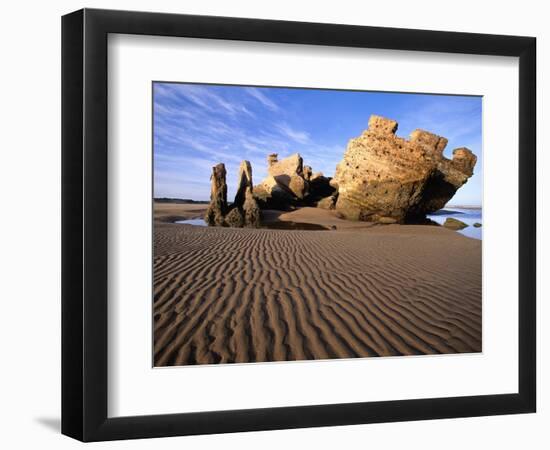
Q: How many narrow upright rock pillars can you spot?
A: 2